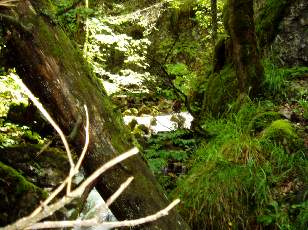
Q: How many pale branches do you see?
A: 5